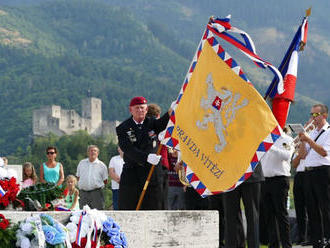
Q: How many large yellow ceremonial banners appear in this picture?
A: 1